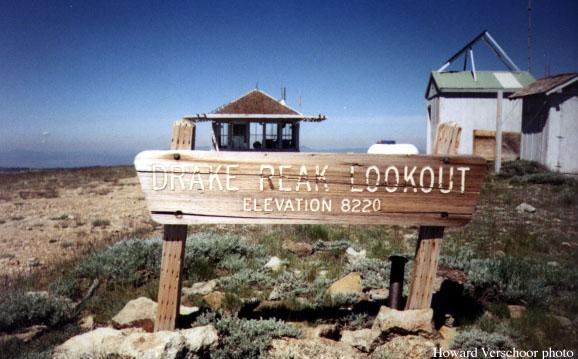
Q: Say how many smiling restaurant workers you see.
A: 0